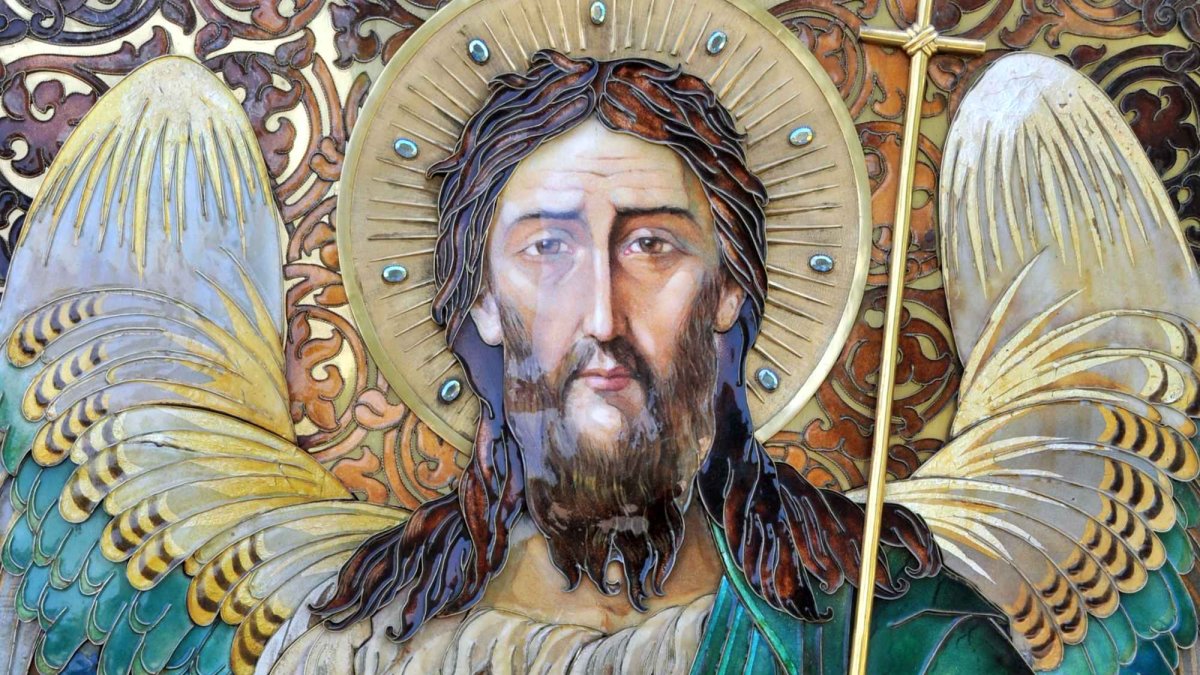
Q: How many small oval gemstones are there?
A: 9